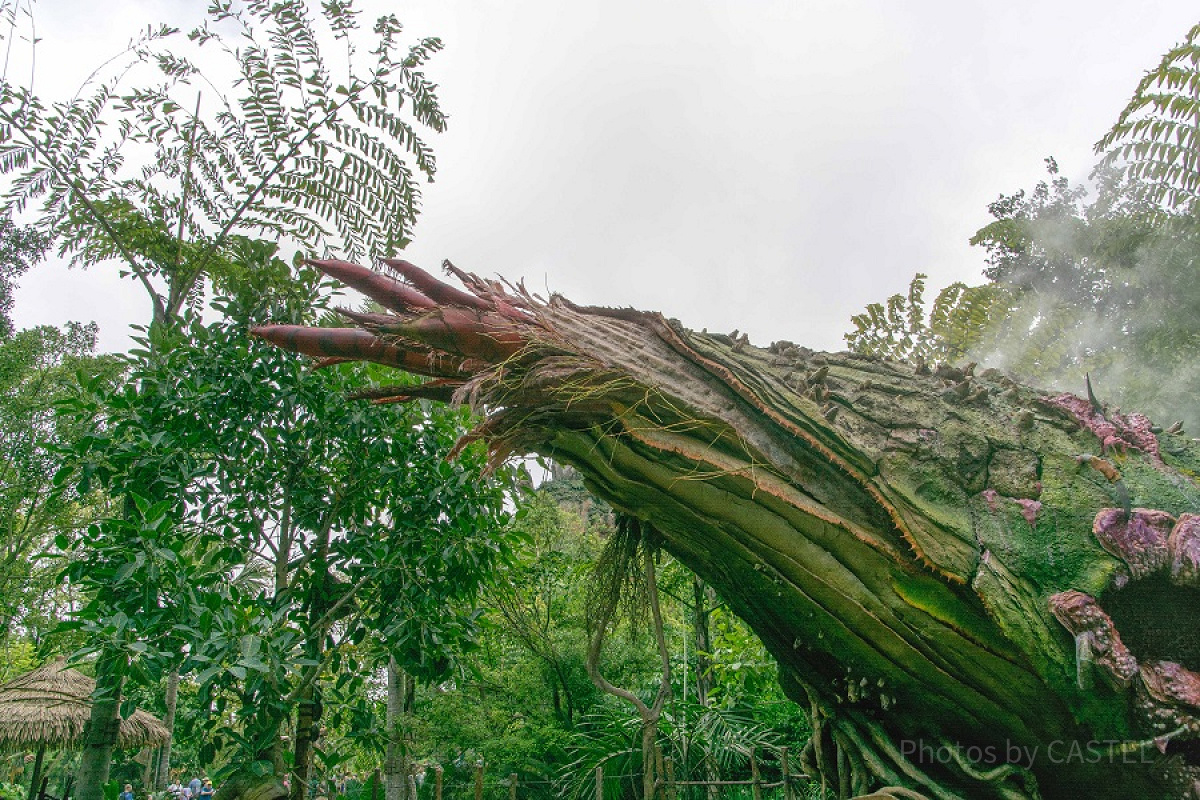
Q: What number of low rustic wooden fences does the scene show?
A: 1